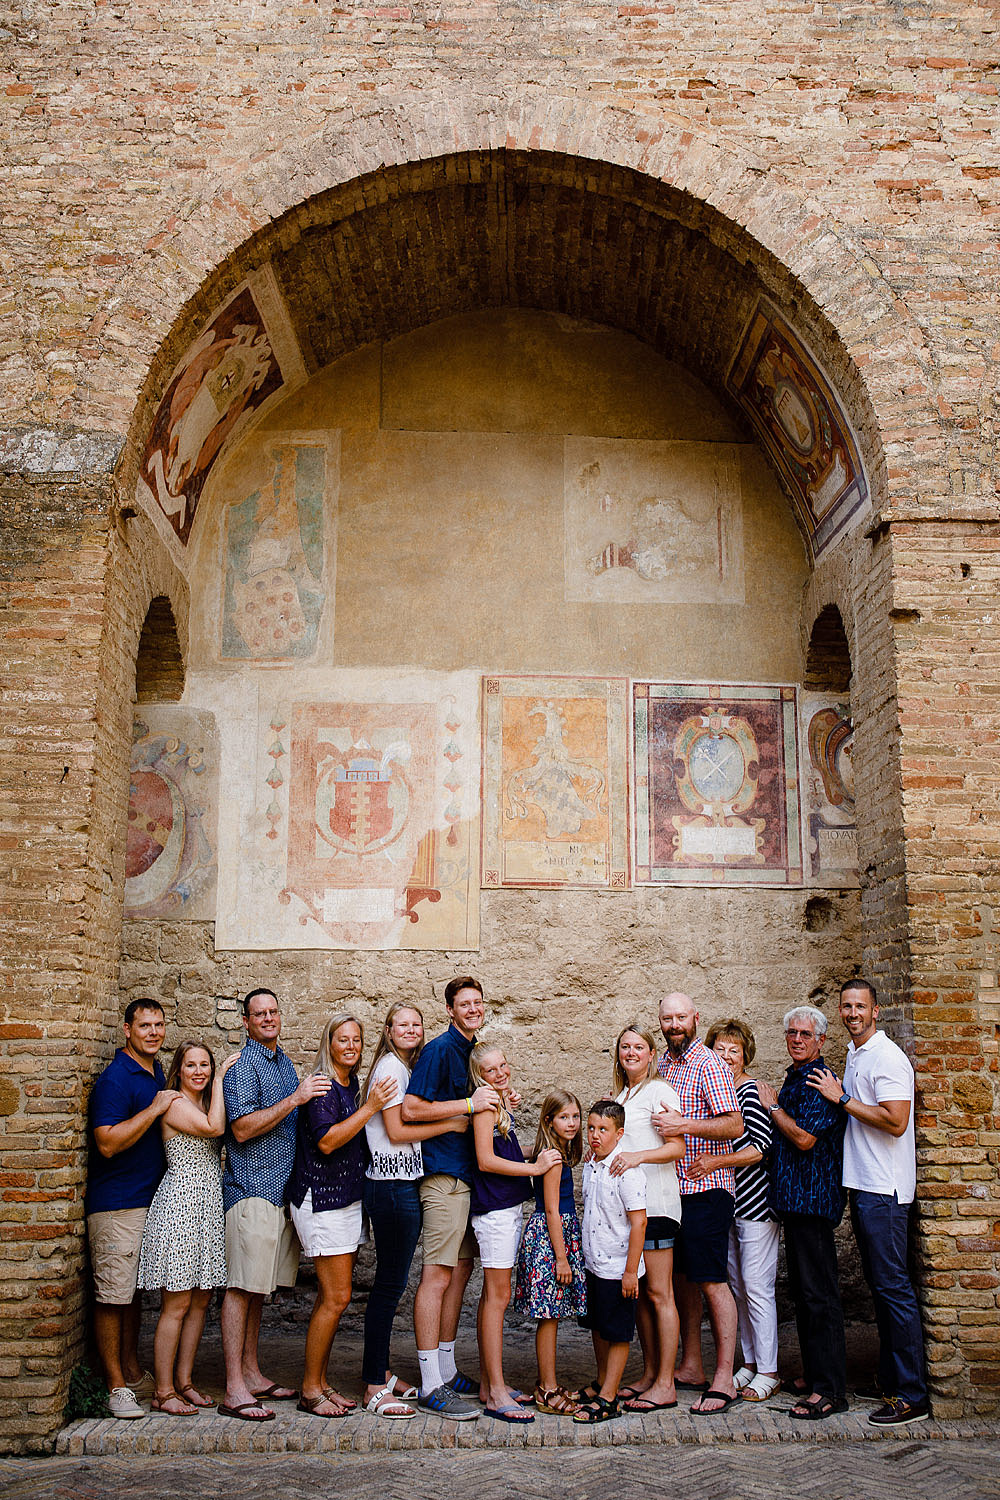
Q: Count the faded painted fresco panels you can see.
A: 9